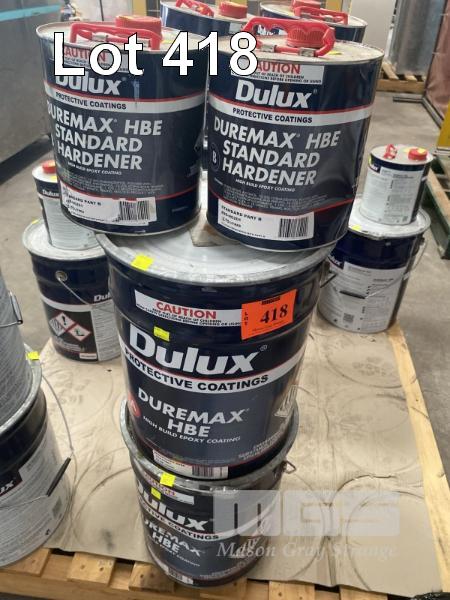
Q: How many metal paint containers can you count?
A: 12